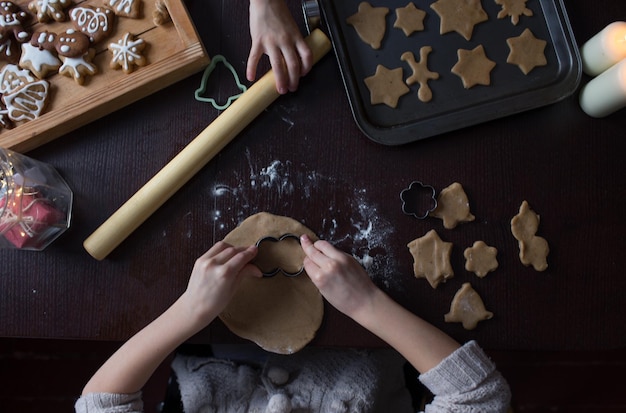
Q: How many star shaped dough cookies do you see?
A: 6